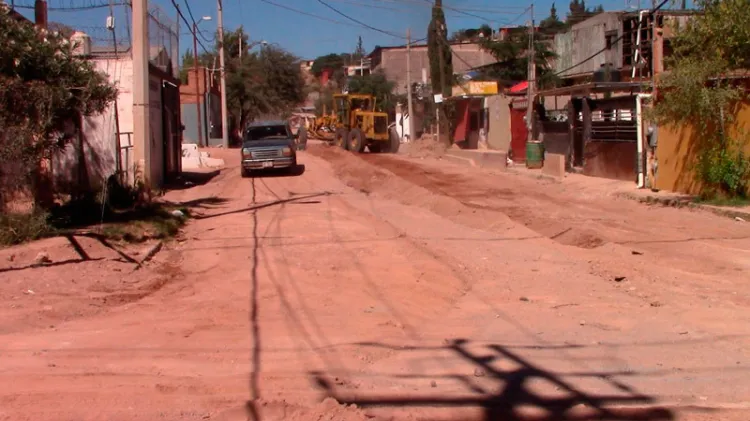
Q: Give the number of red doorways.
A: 2